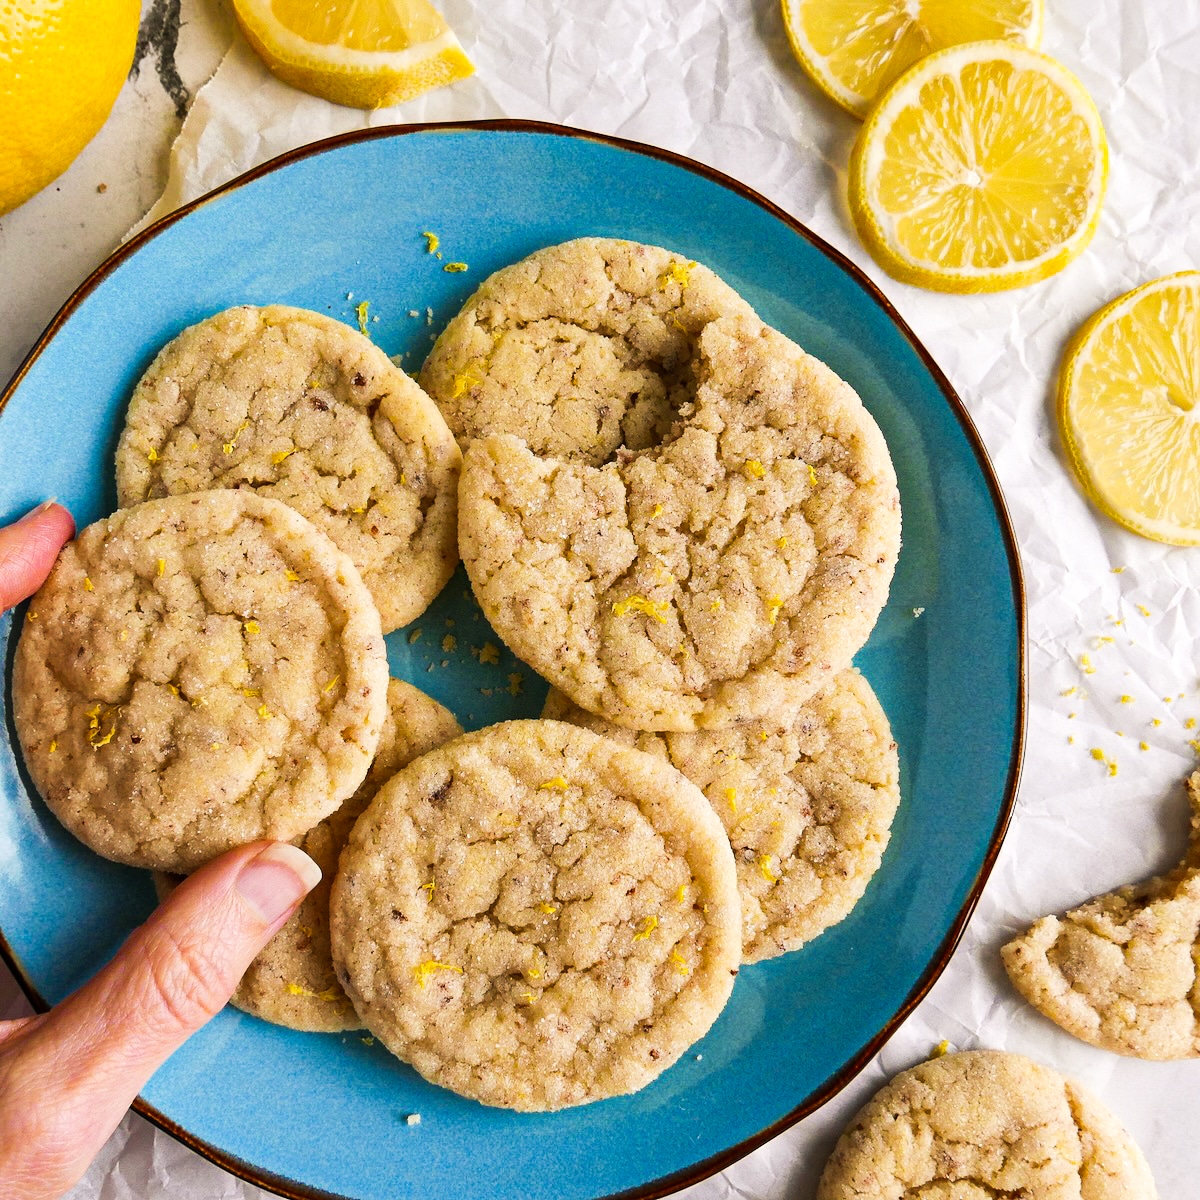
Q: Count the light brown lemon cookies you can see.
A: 9